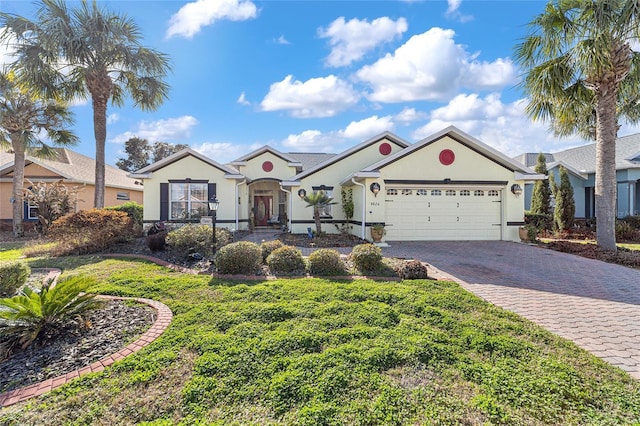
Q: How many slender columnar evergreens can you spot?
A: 2